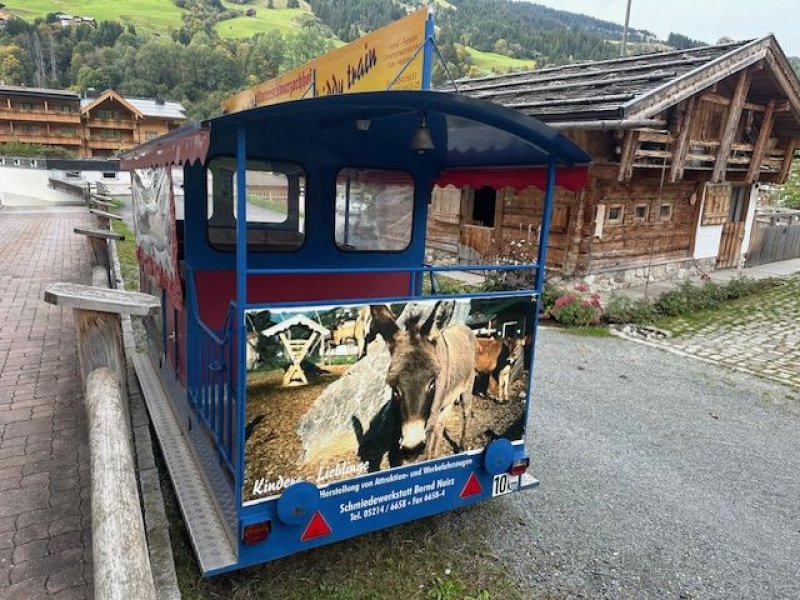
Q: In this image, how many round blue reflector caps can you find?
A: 2